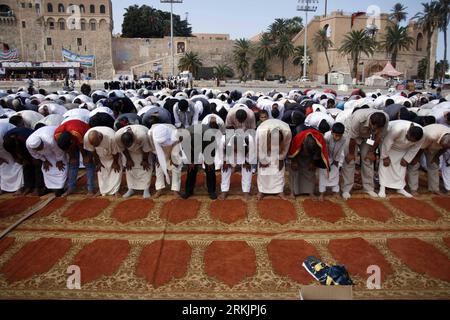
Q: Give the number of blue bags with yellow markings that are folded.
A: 1